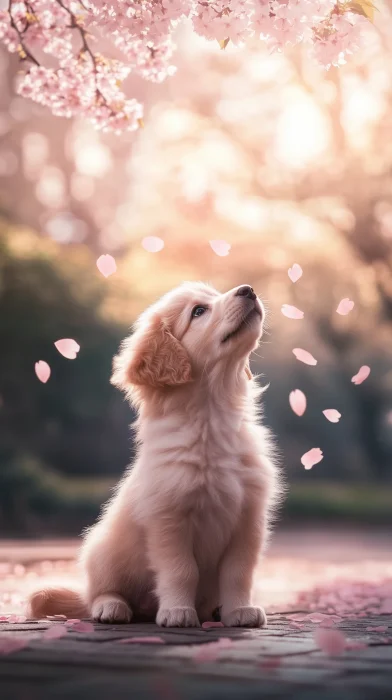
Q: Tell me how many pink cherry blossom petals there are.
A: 13